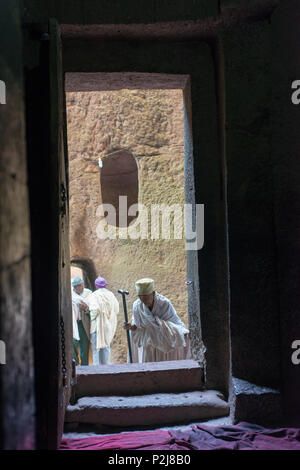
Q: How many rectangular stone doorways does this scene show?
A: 1